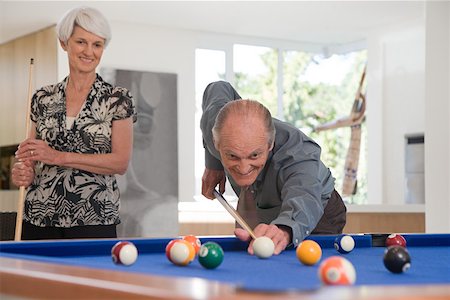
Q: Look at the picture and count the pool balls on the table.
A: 10